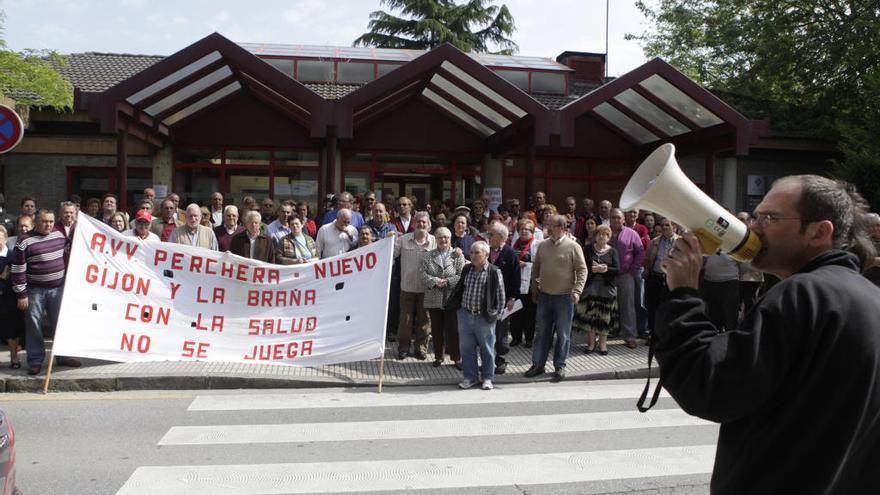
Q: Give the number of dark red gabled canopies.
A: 3